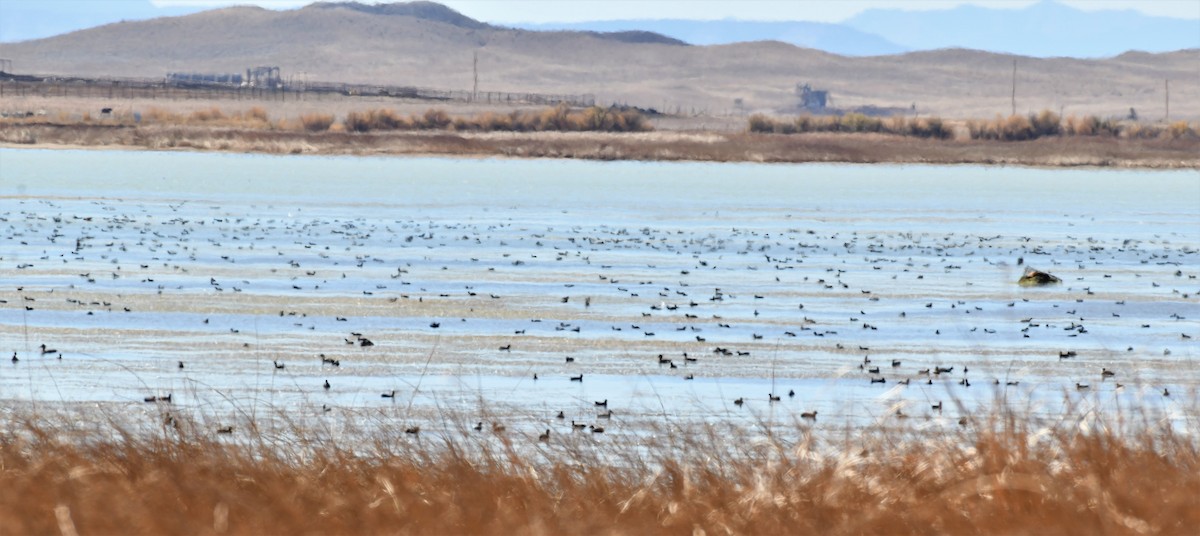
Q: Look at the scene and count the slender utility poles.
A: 3